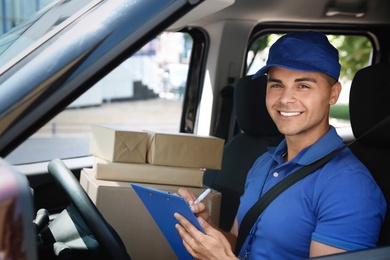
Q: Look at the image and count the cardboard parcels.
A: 4